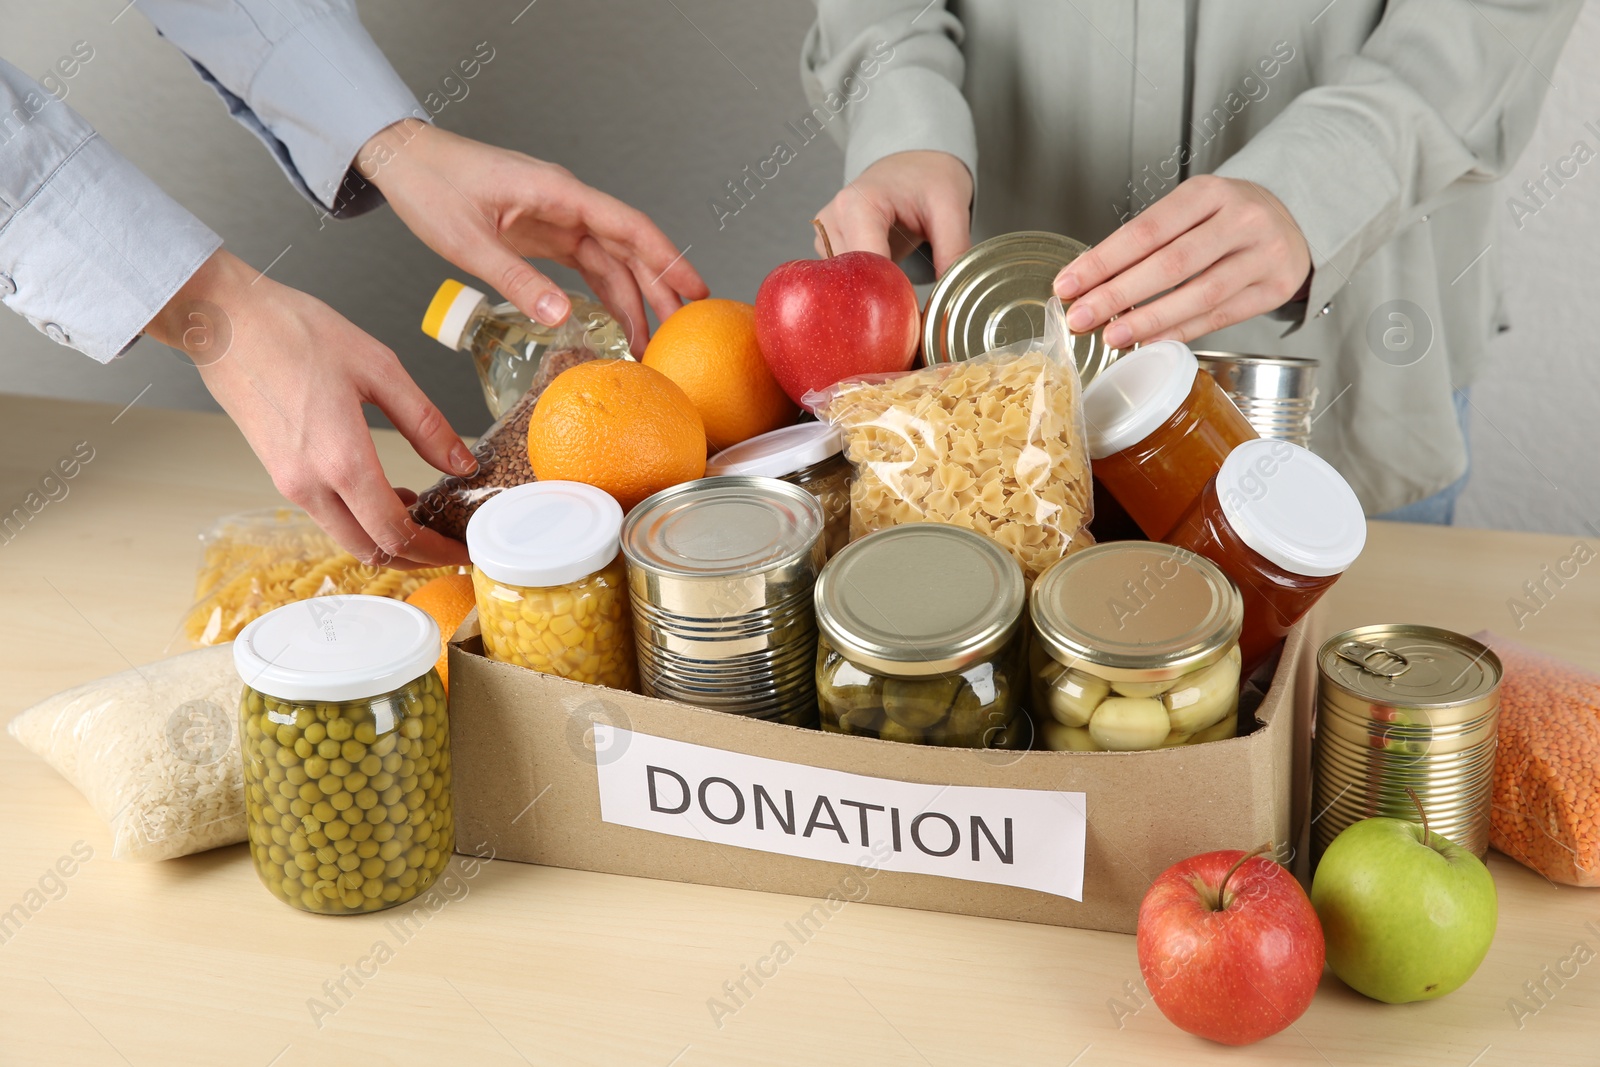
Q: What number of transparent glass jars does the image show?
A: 7